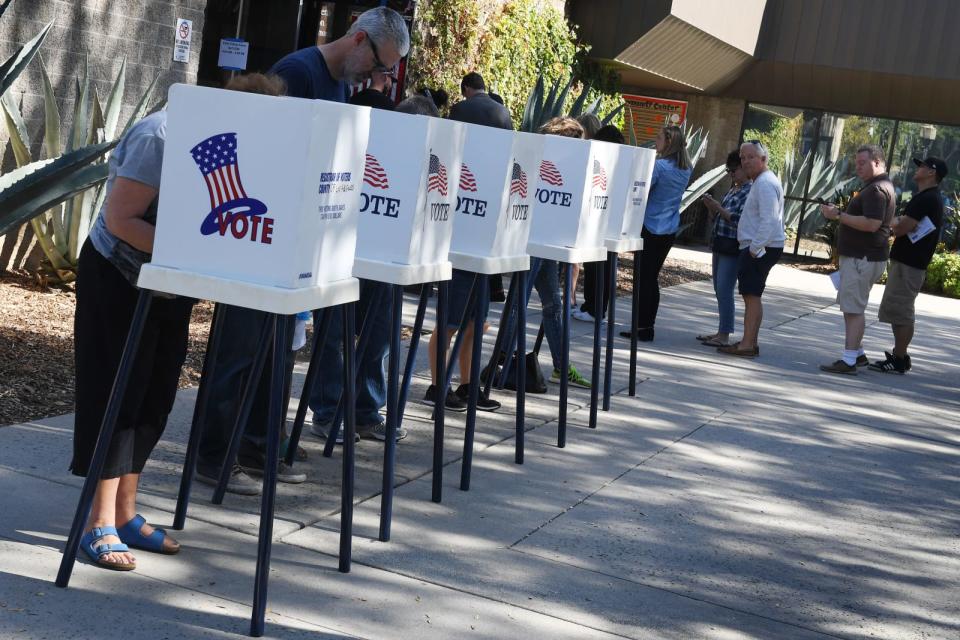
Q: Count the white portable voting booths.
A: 5